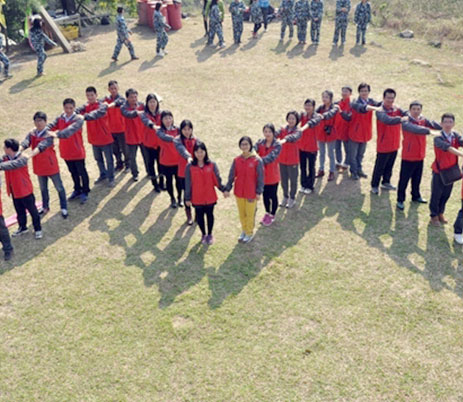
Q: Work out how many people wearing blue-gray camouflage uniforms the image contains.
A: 12